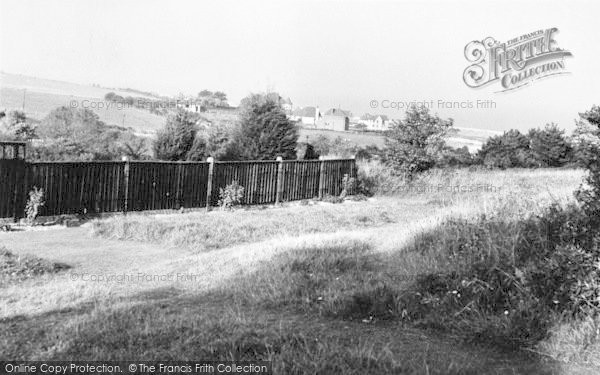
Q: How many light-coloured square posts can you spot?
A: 4